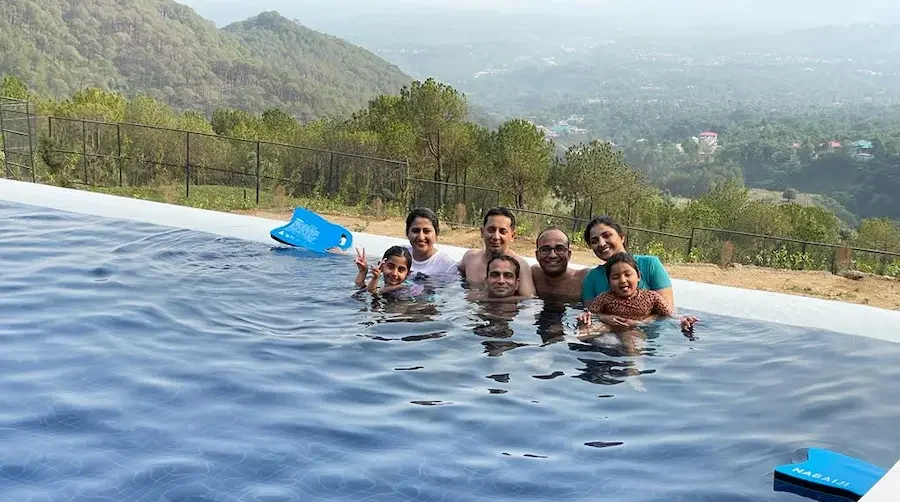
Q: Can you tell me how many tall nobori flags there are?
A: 0